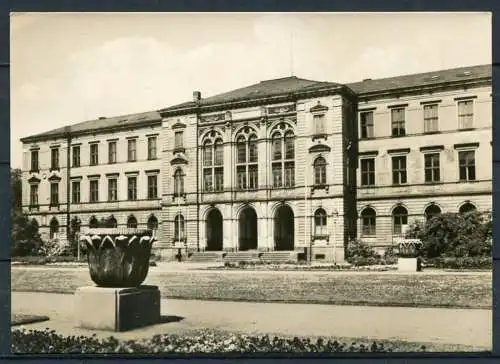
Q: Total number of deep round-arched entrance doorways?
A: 3